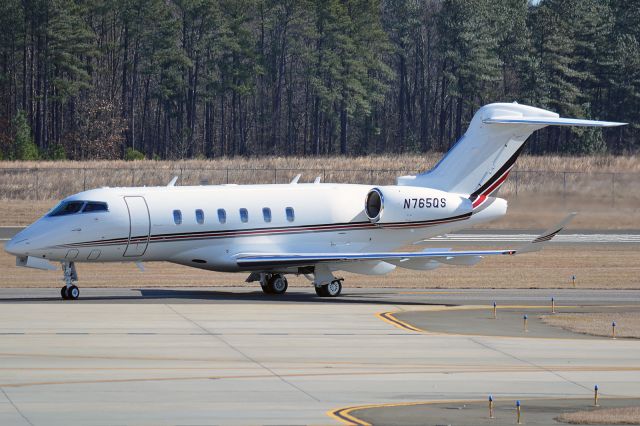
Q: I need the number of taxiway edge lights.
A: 8